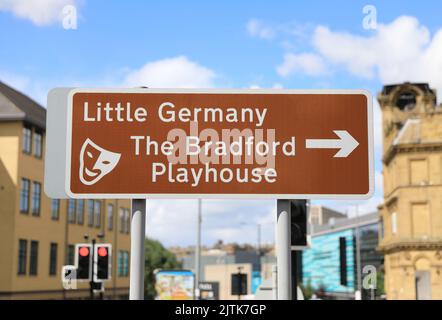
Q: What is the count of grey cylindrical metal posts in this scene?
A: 2